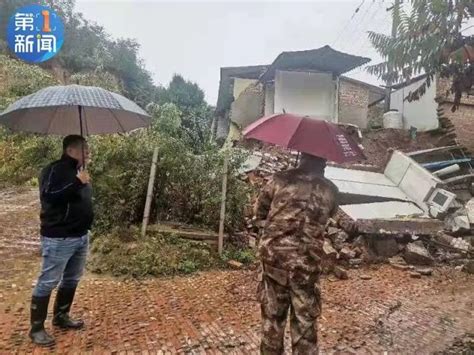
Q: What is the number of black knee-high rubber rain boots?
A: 2